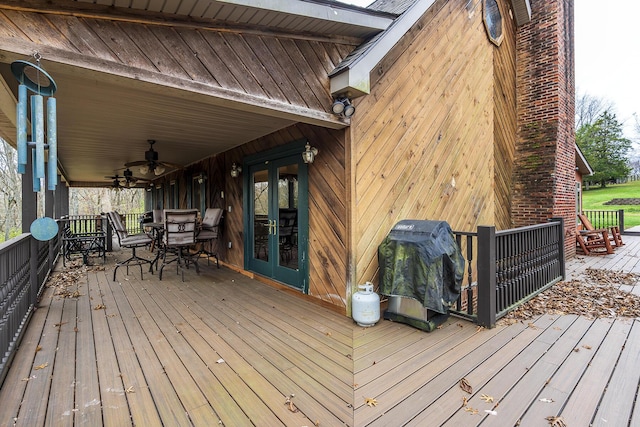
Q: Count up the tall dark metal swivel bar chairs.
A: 4